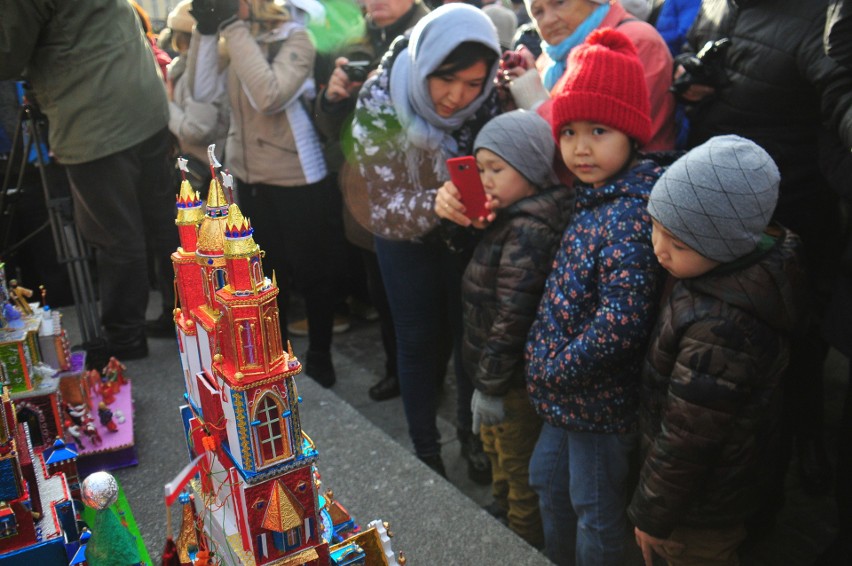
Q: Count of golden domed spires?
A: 3